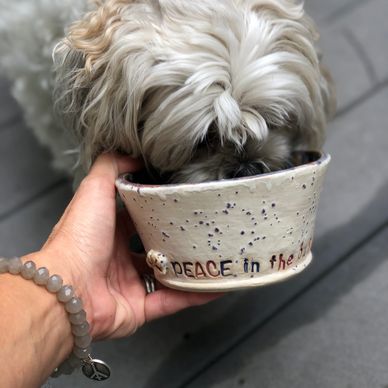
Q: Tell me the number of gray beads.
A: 14